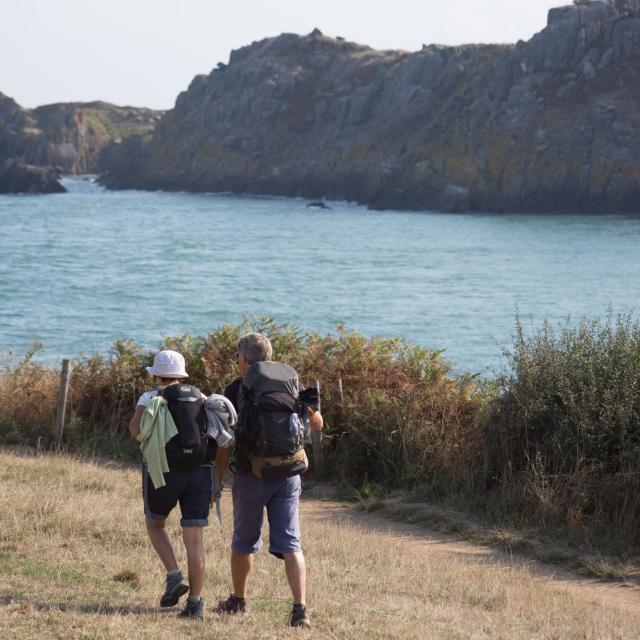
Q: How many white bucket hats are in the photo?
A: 1